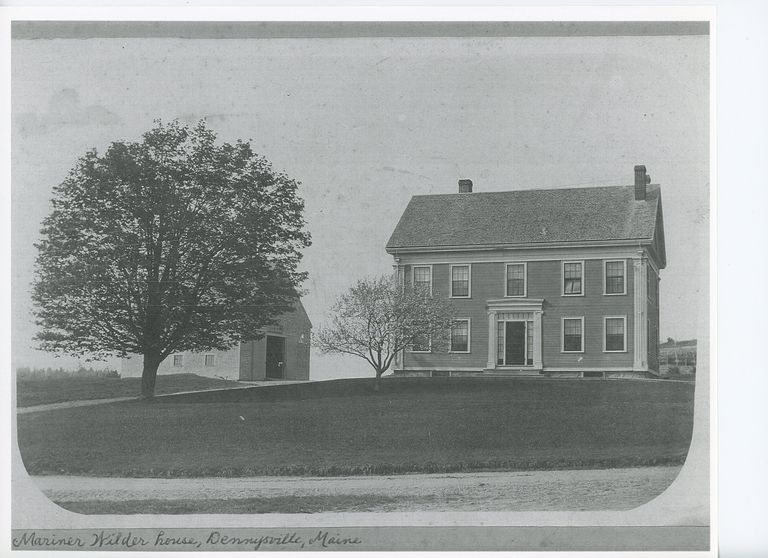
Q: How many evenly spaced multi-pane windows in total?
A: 9